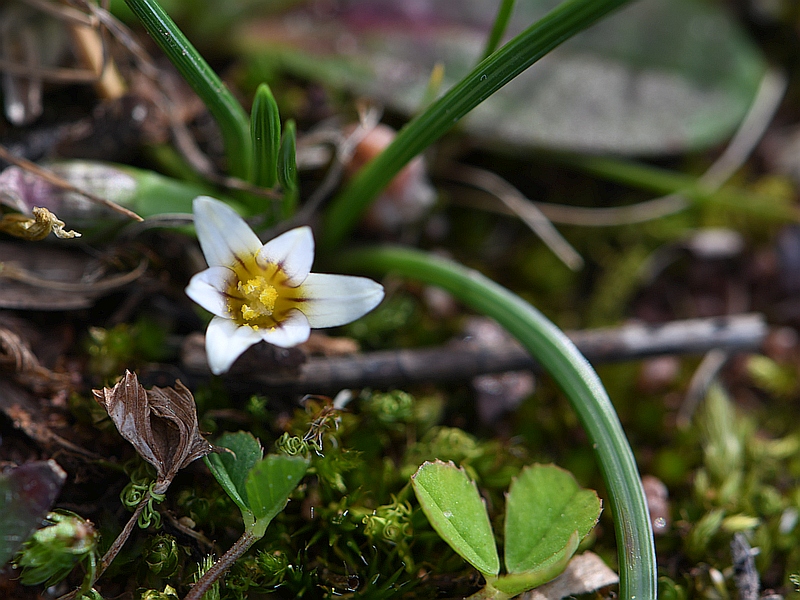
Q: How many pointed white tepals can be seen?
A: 6